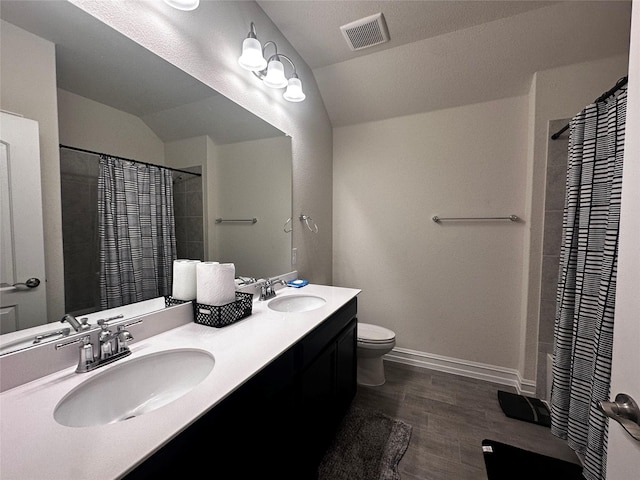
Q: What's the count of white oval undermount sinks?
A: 2